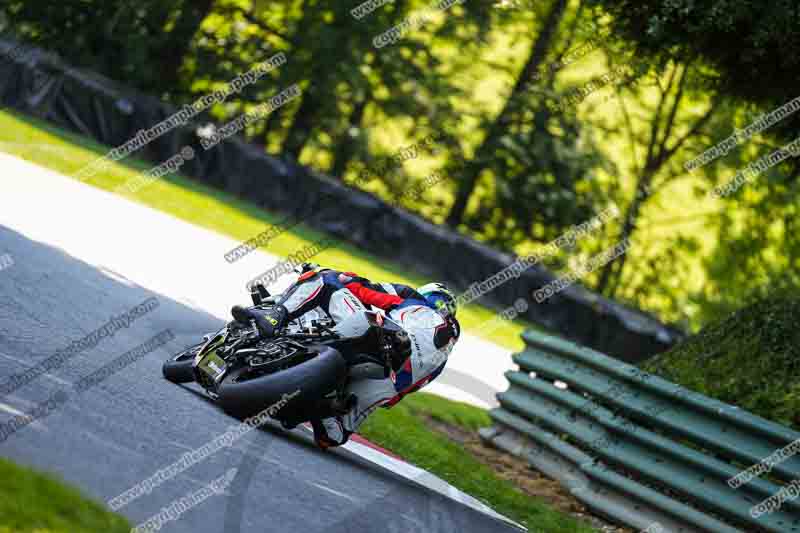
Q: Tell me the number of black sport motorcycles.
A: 1